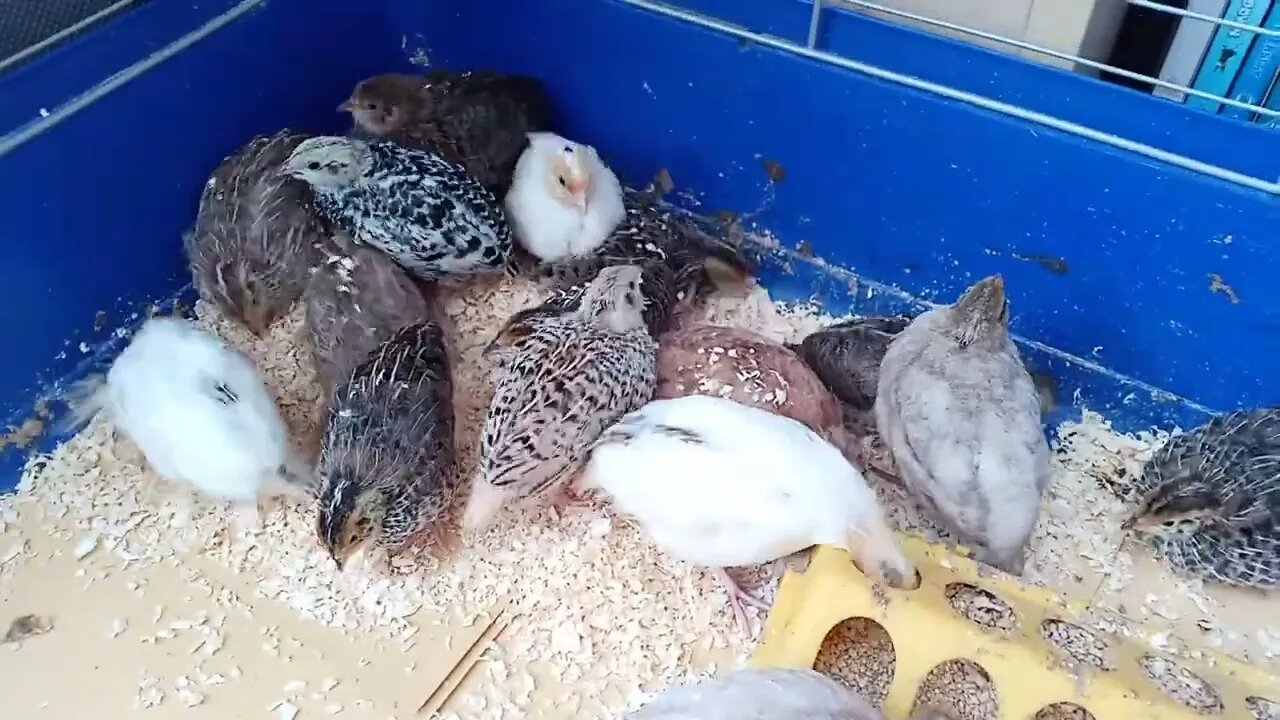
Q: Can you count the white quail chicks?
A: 3